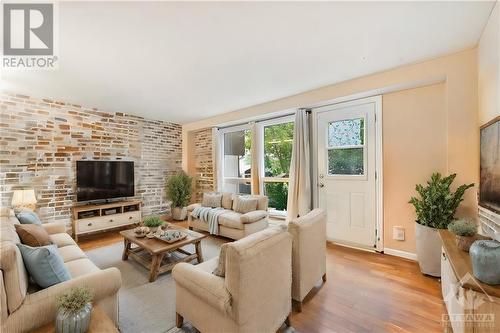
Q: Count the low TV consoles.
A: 1